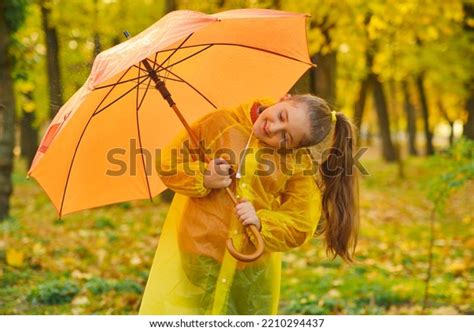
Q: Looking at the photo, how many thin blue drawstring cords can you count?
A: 0